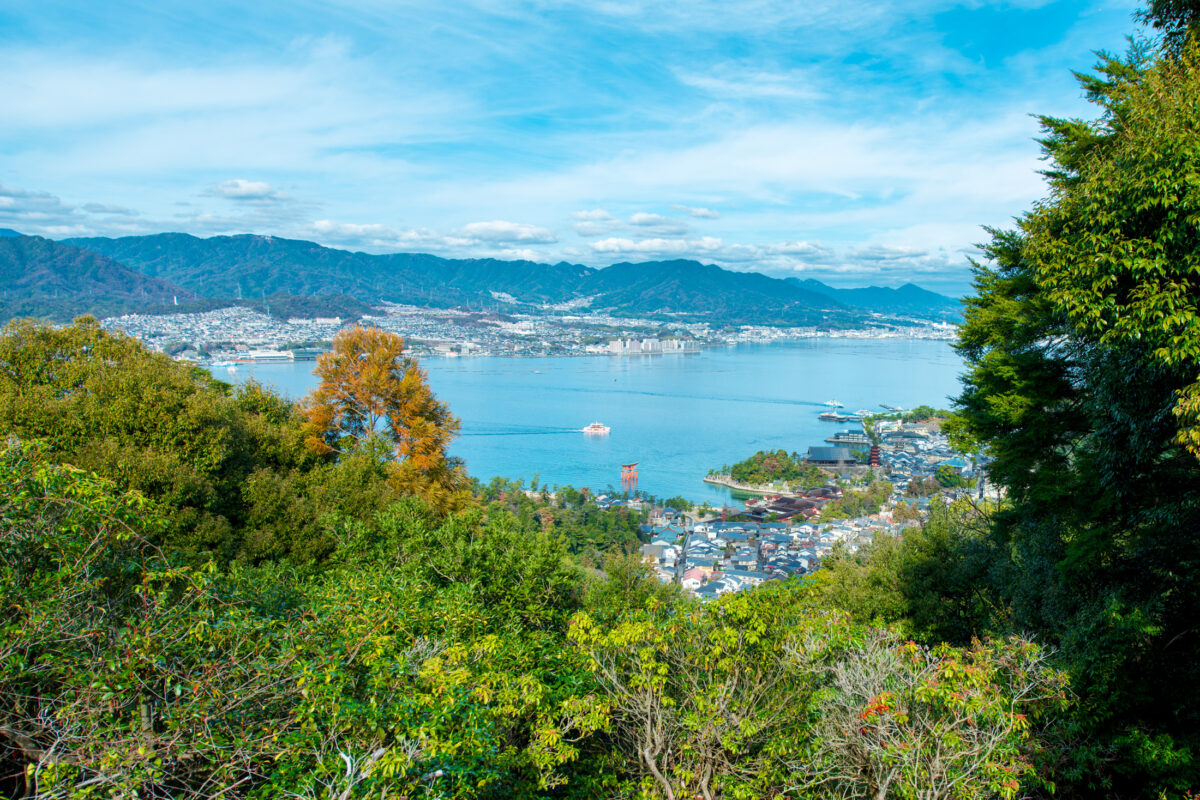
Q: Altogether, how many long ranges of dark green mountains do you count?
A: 1